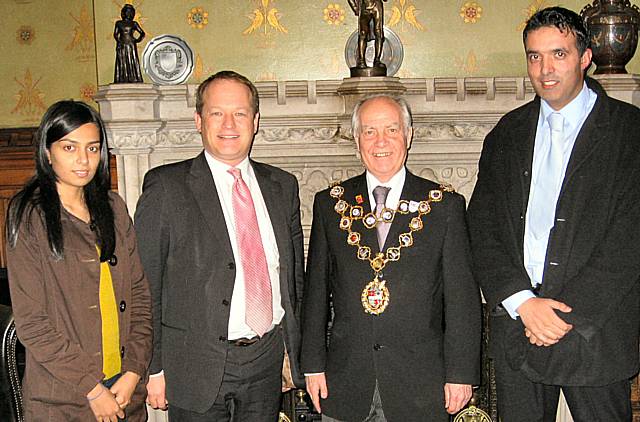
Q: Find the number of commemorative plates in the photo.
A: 2